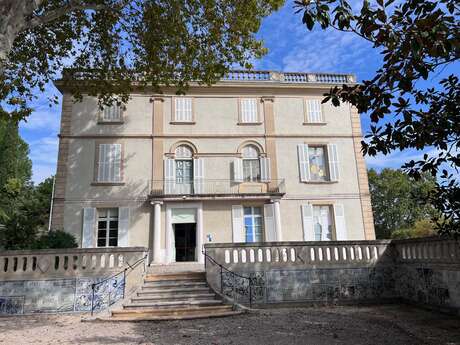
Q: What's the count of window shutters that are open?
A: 12